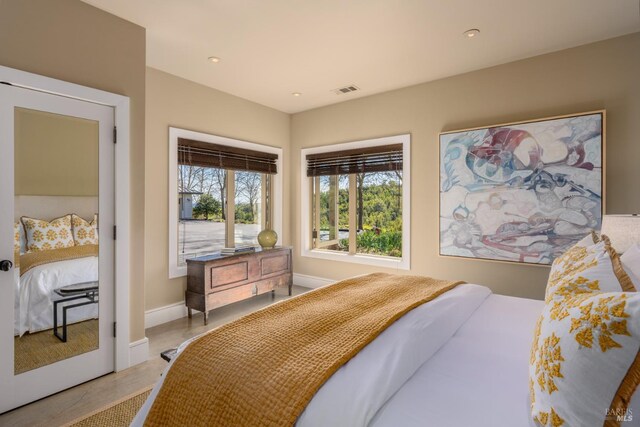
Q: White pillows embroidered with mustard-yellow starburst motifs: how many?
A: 2